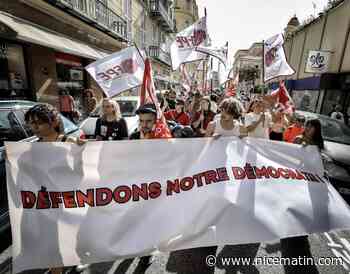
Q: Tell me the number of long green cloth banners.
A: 0